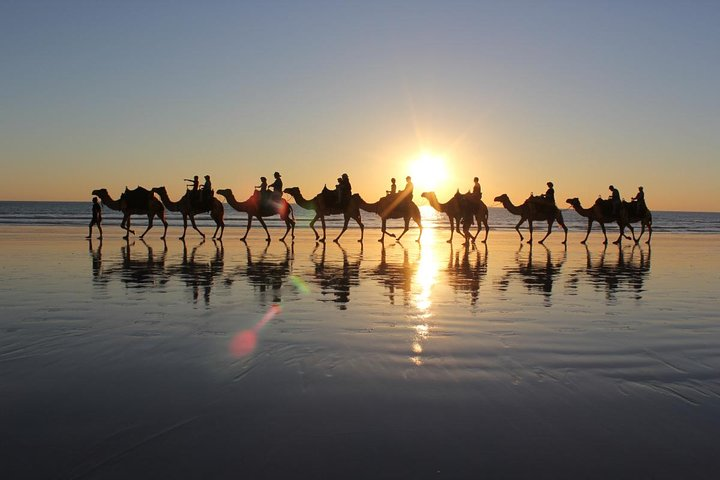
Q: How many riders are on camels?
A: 12